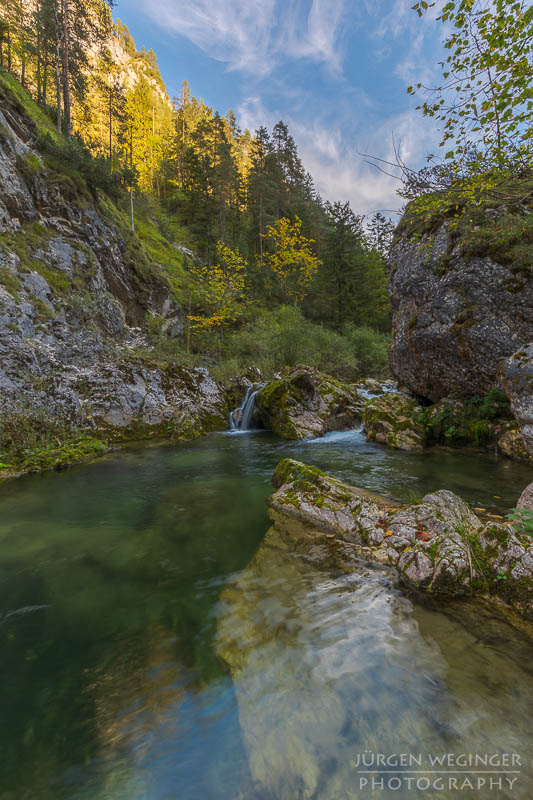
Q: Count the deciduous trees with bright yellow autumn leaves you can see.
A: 2